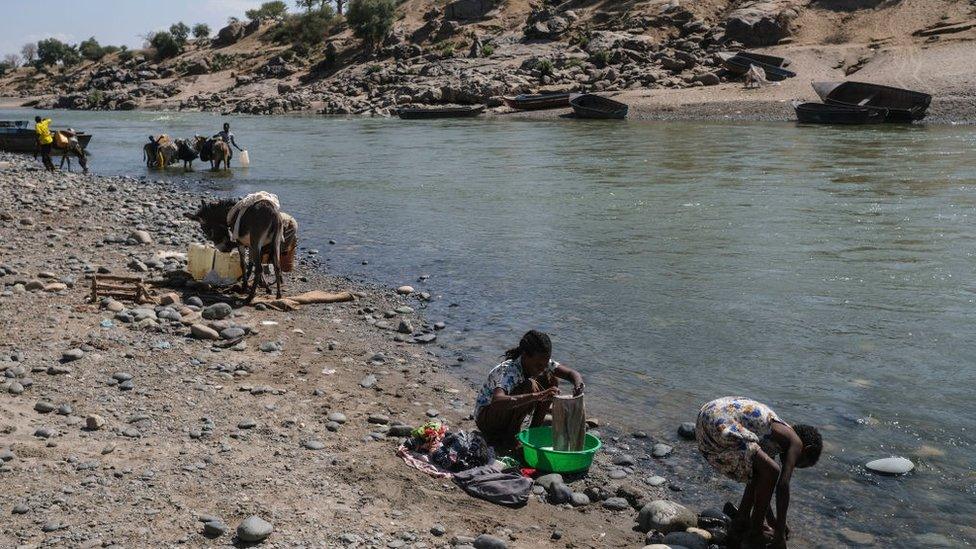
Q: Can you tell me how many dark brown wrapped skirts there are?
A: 1